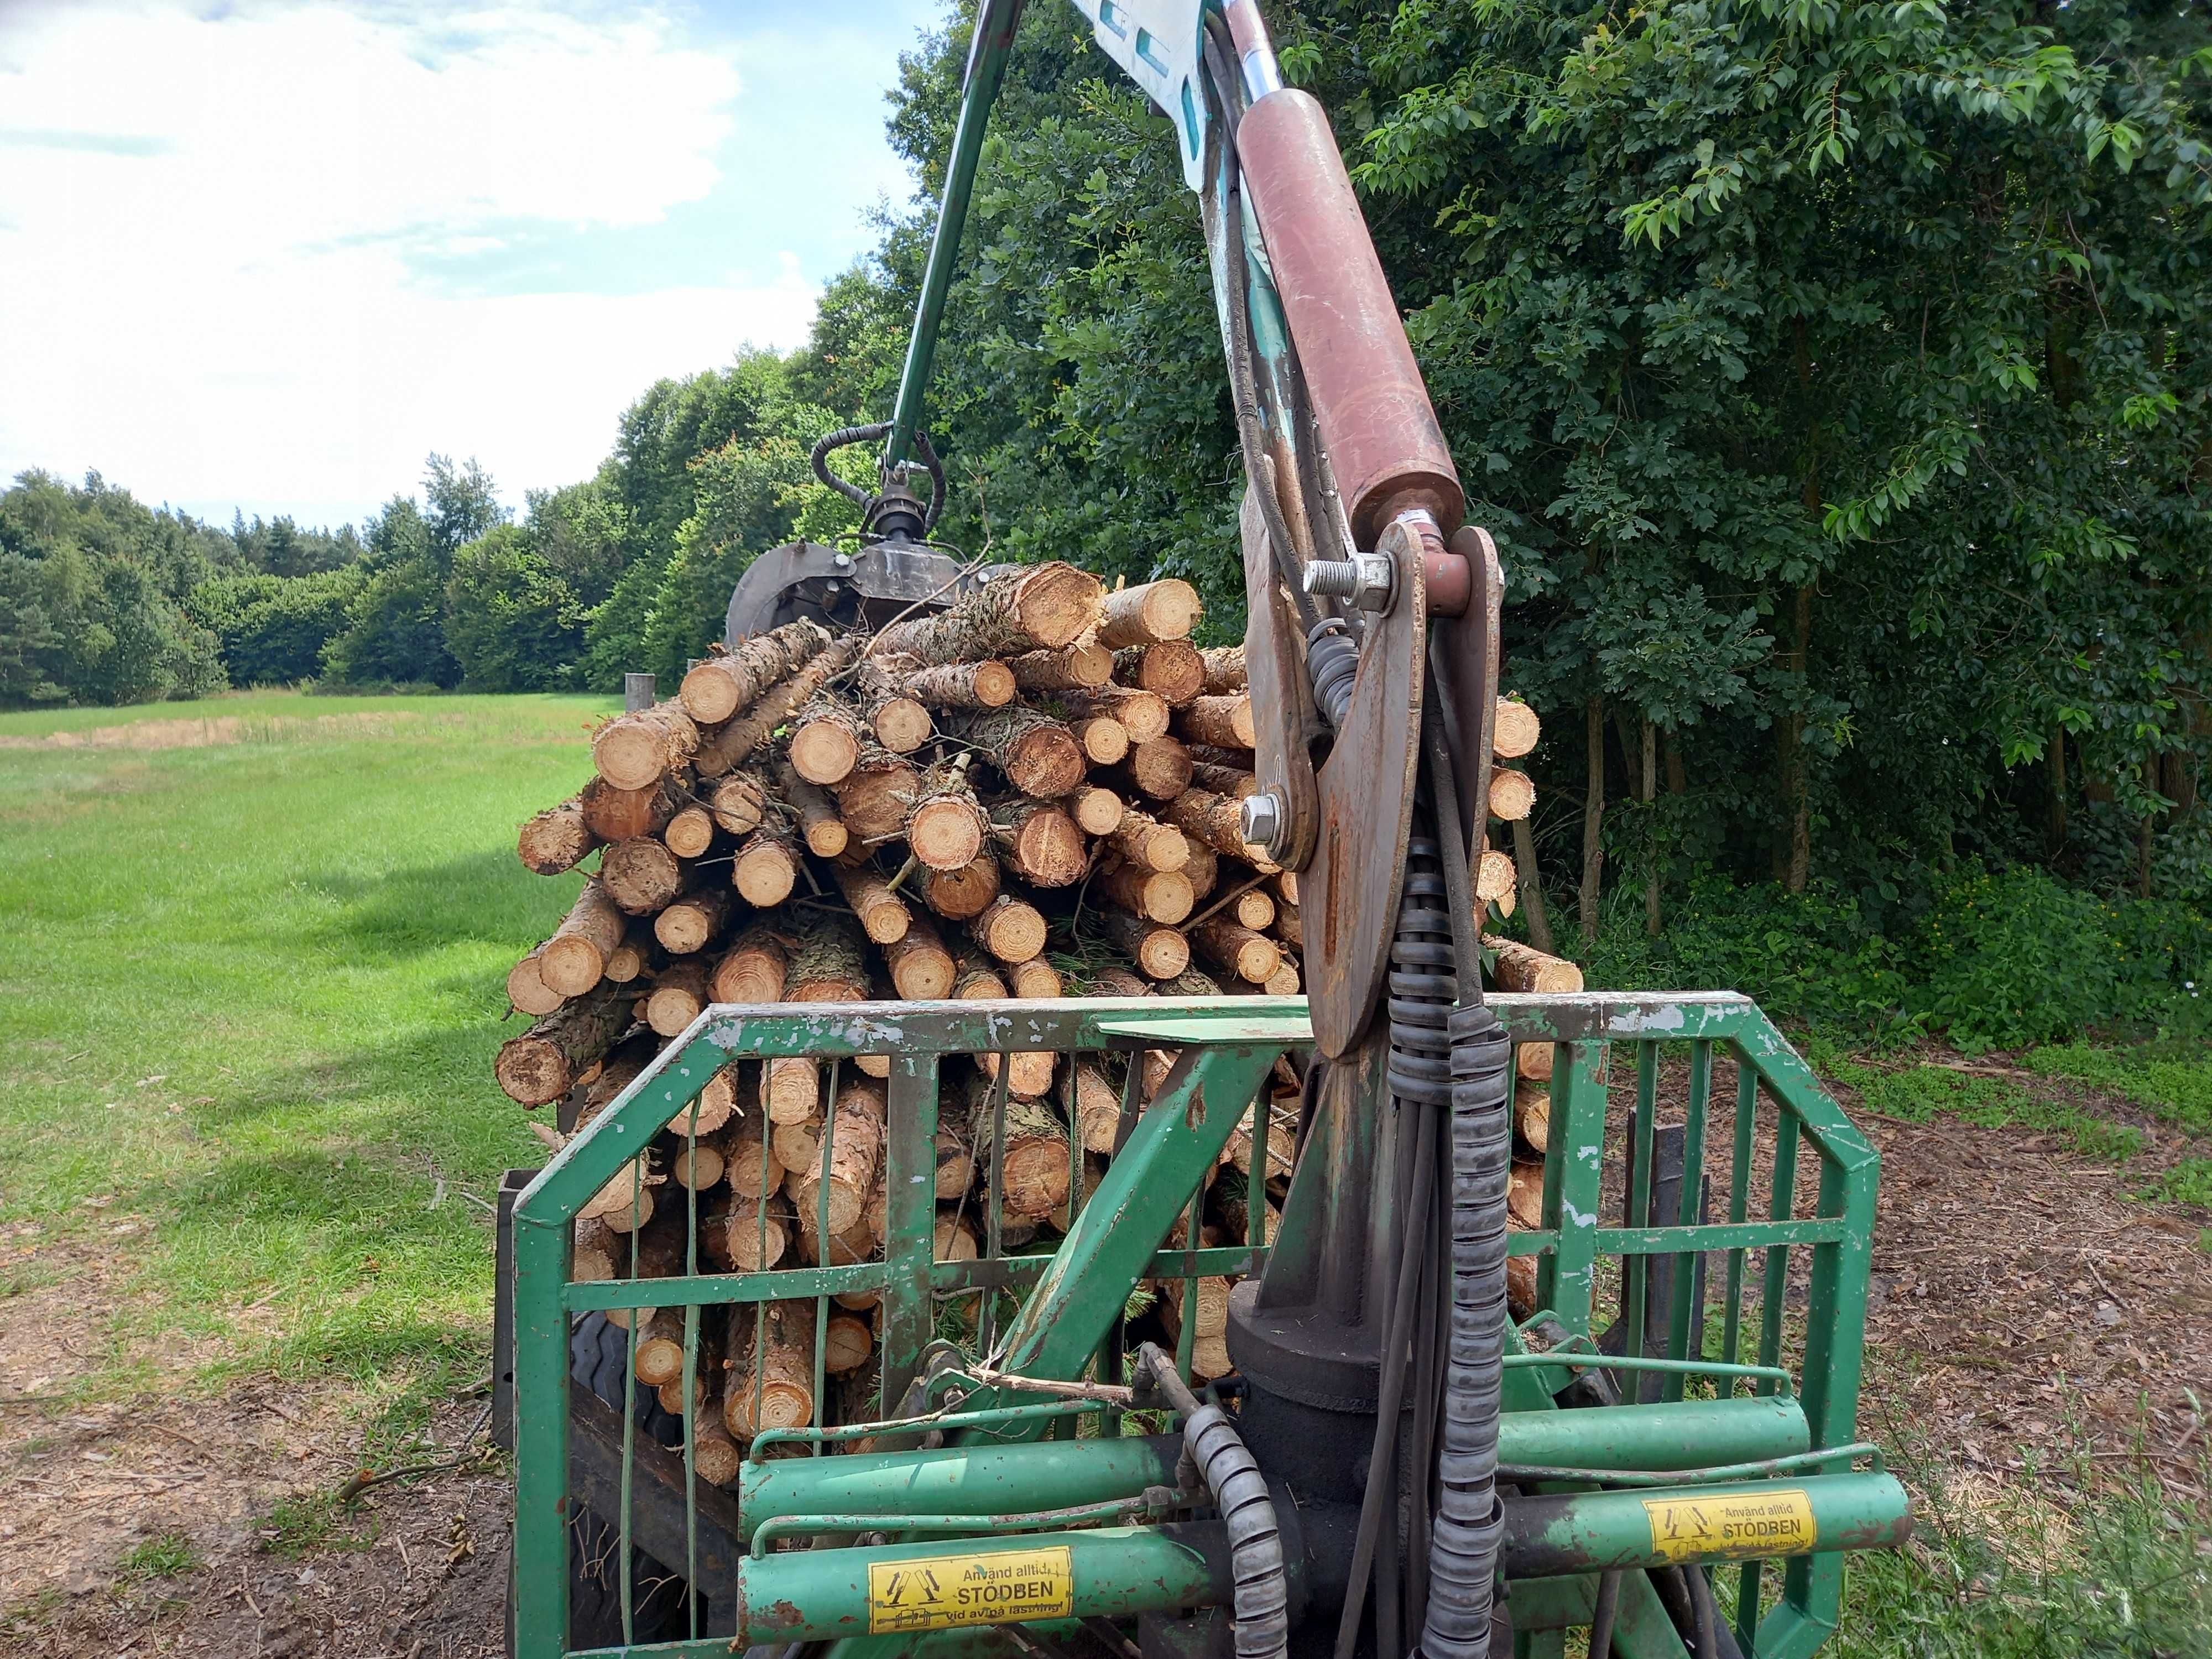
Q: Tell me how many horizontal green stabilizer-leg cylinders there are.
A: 4